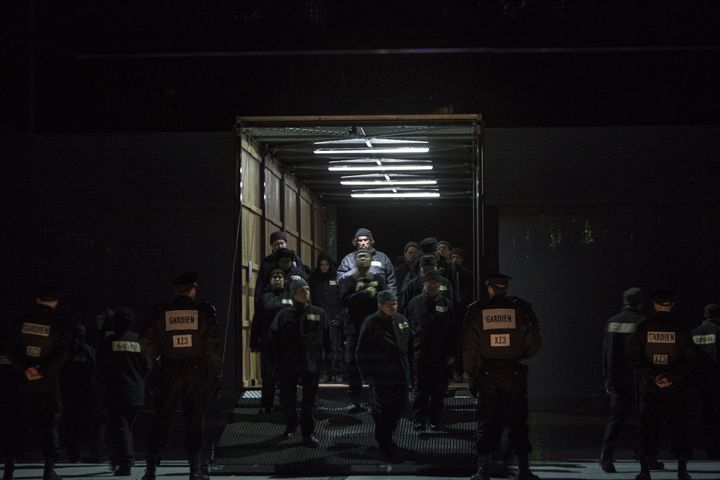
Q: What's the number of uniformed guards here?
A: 4